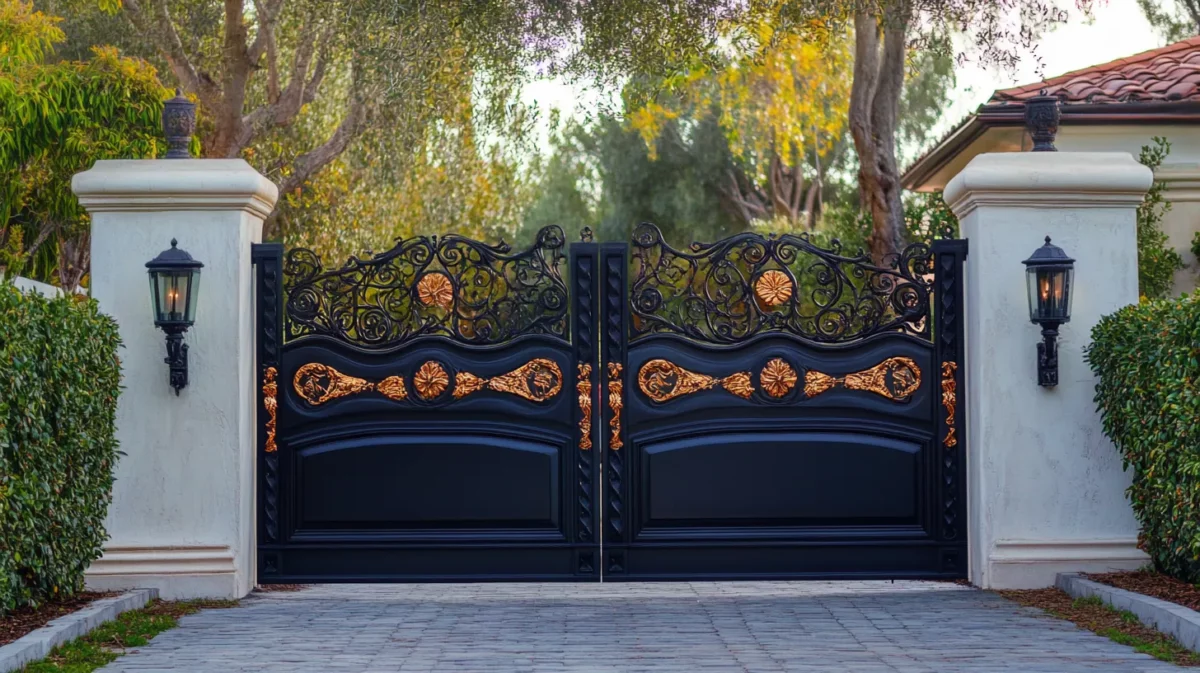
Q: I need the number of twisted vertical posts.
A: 4